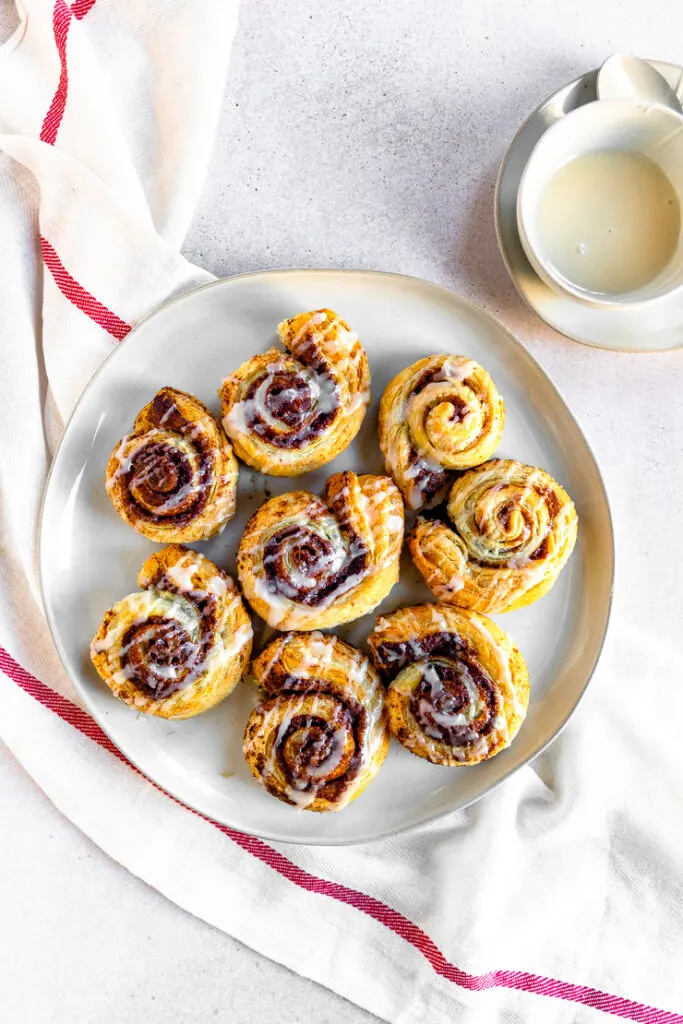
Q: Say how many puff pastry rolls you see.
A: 8